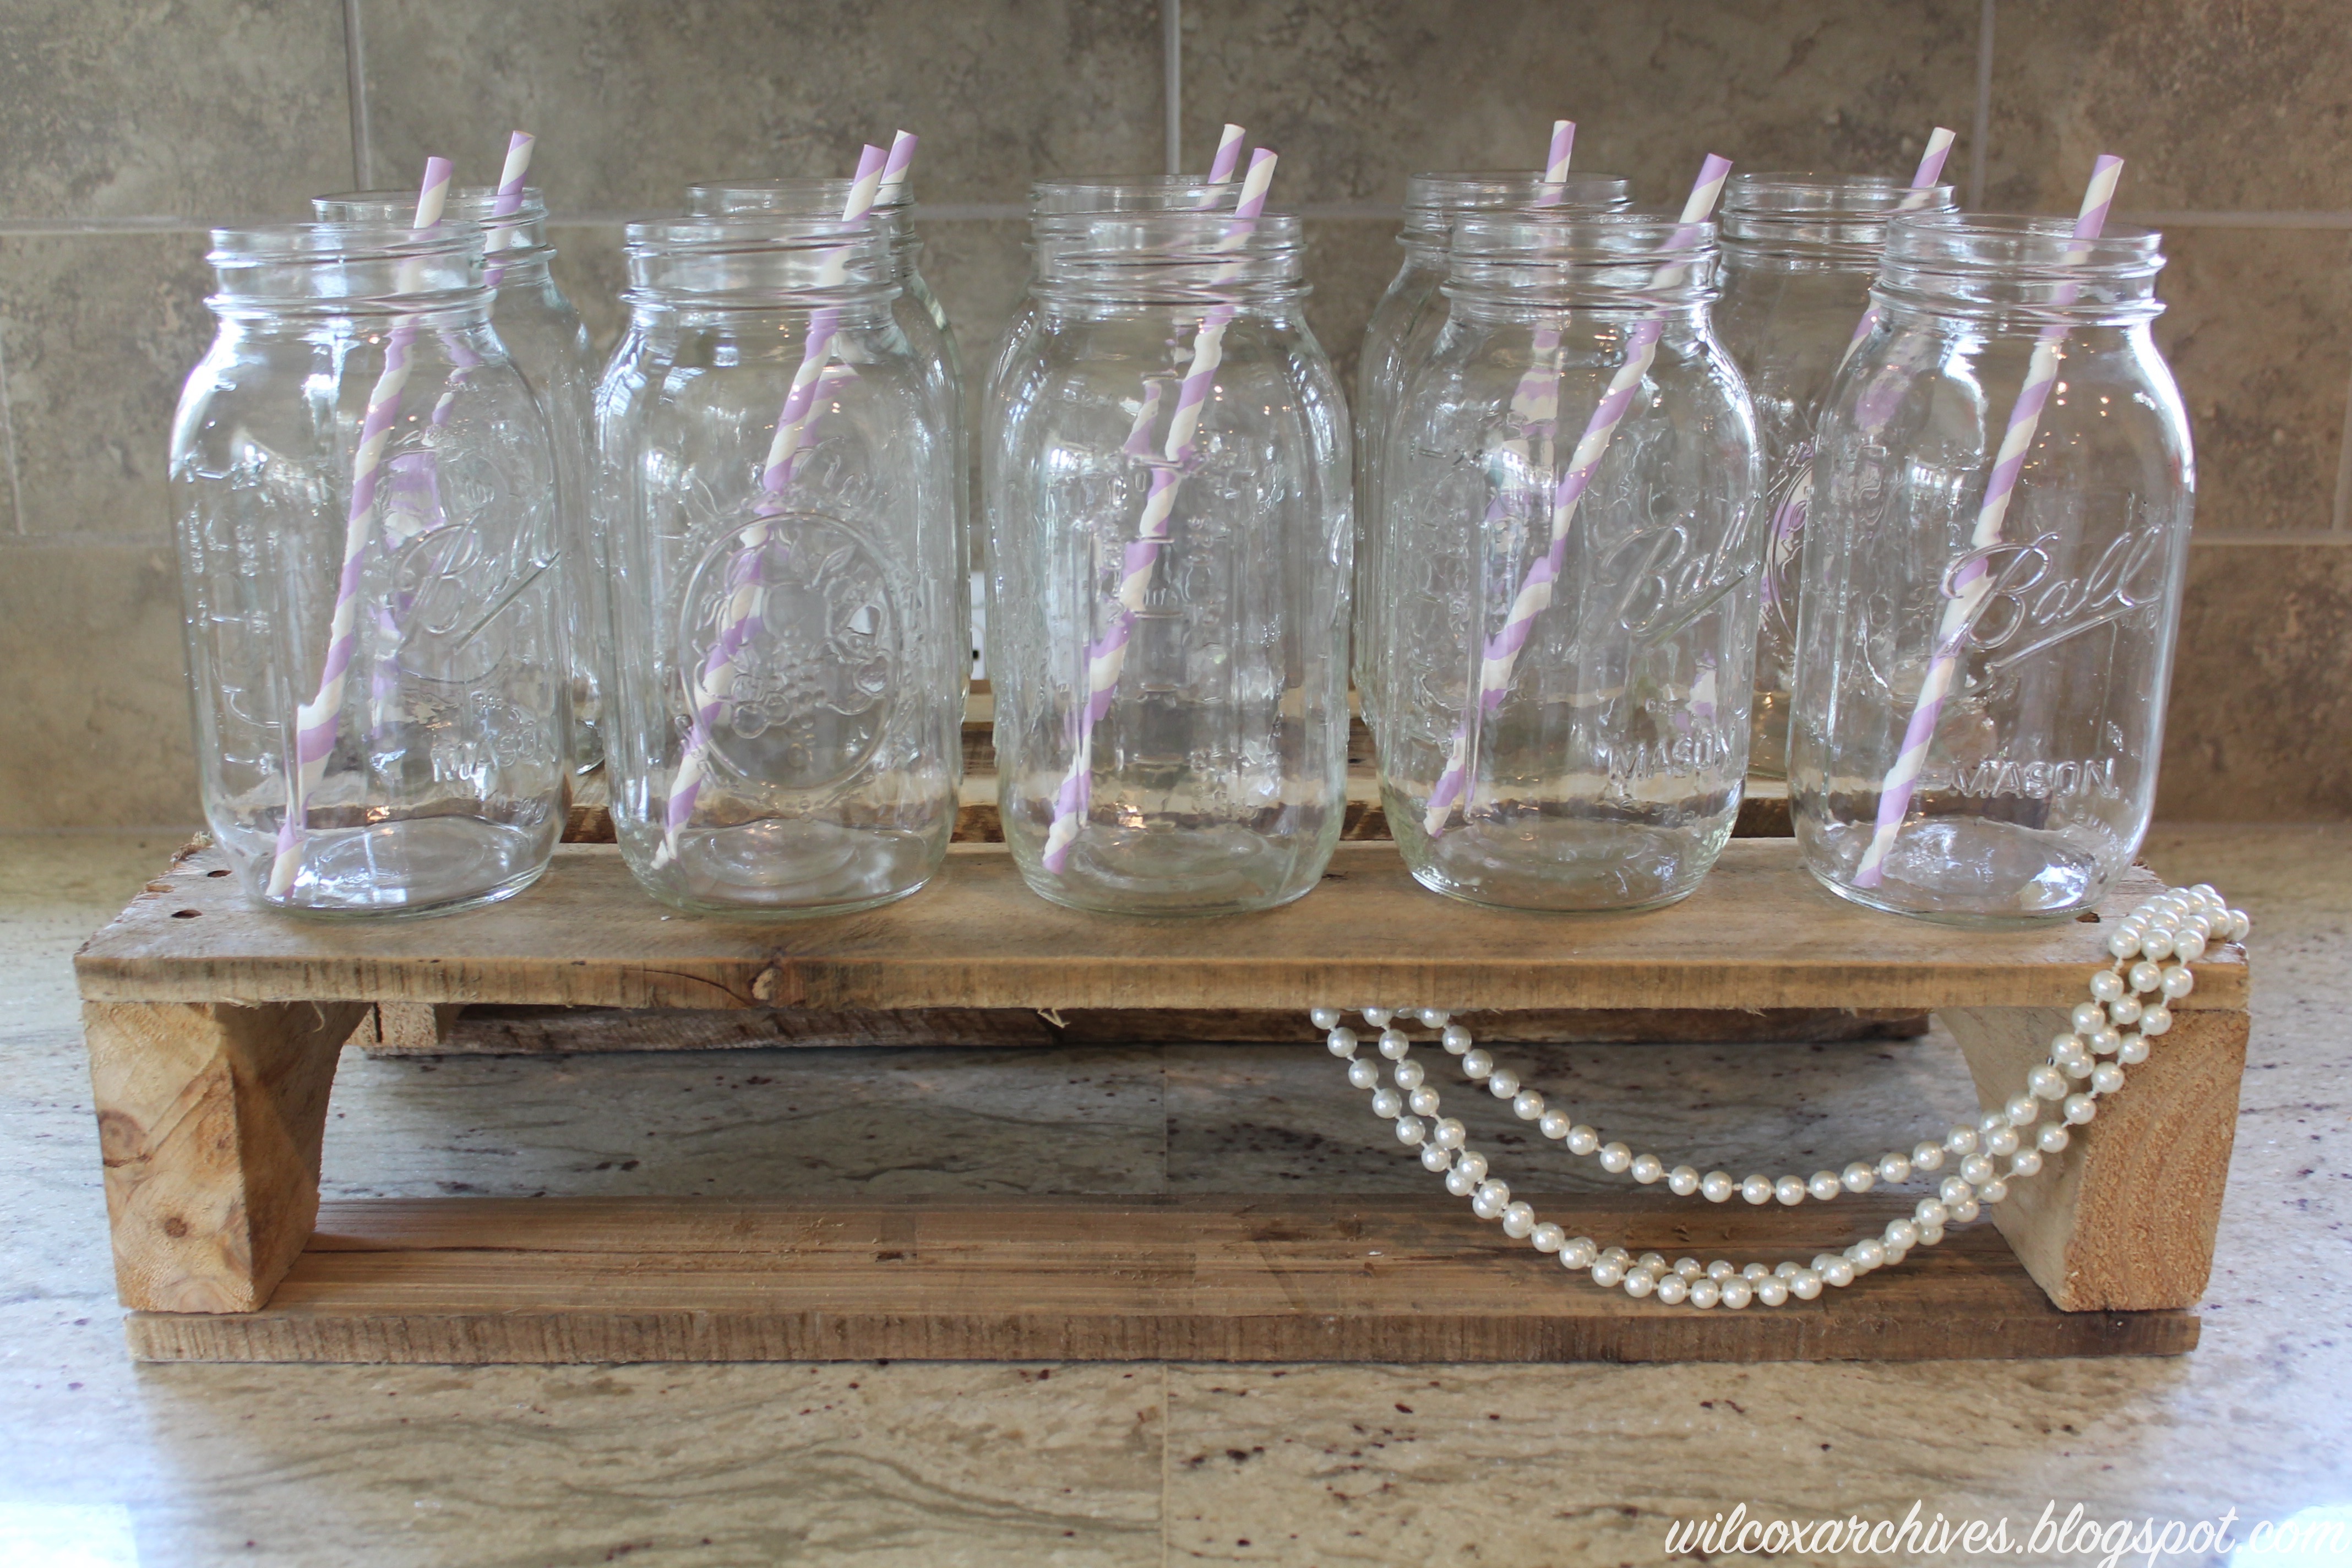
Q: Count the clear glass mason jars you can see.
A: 10